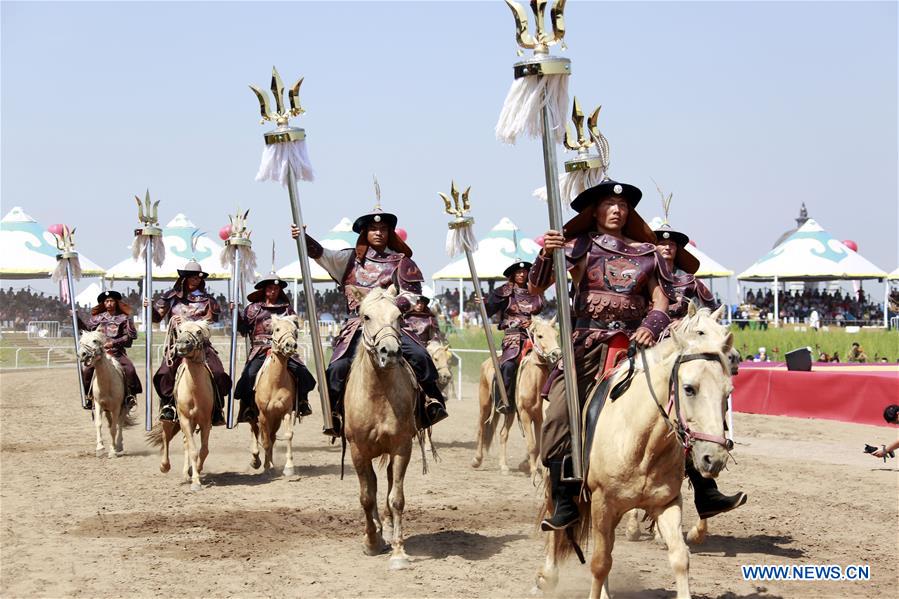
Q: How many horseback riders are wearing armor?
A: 8